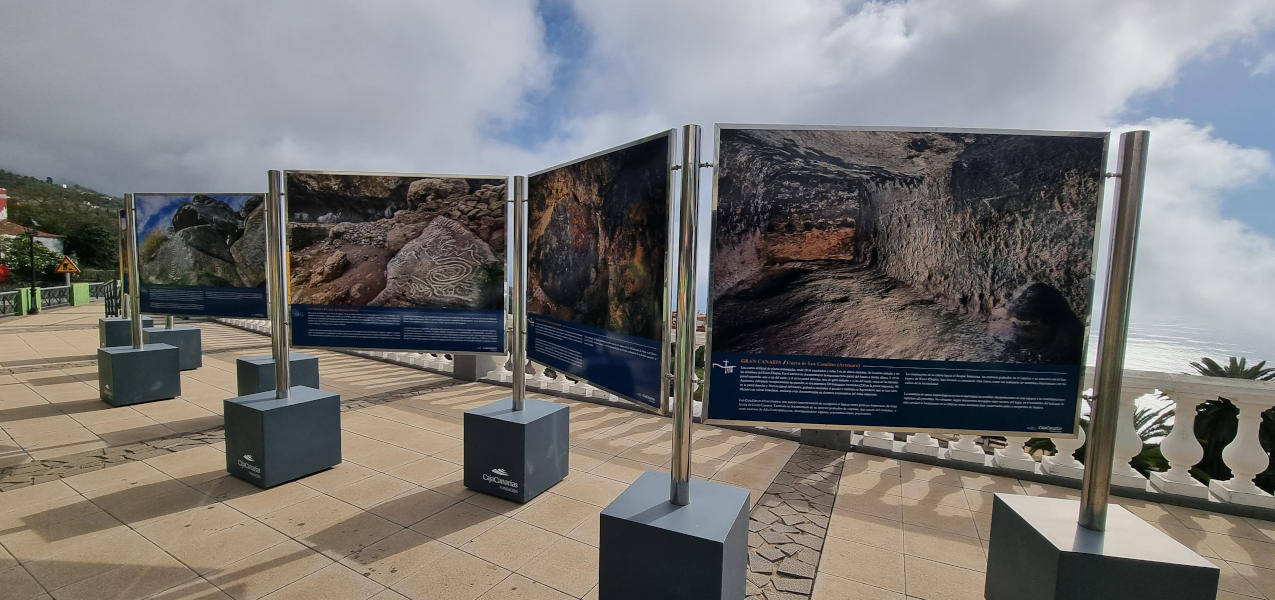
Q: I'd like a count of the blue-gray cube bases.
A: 8